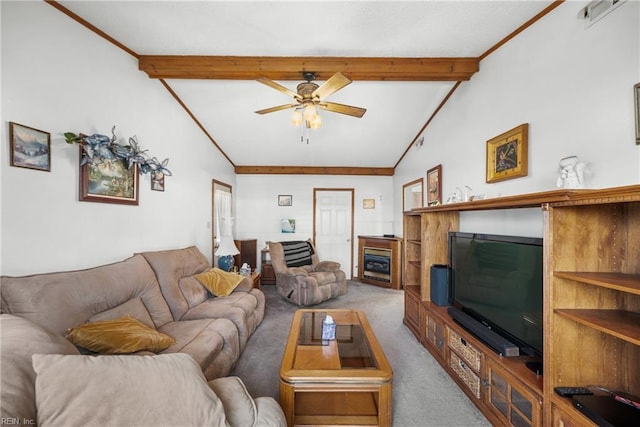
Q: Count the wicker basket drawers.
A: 2